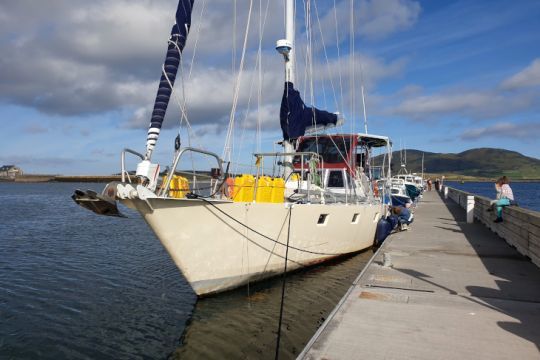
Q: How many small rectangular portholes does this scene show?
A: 3